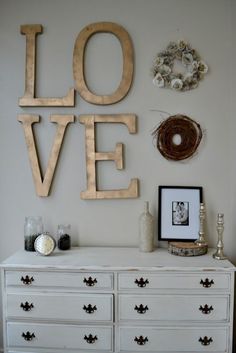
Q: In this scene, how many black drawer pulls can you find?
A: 12